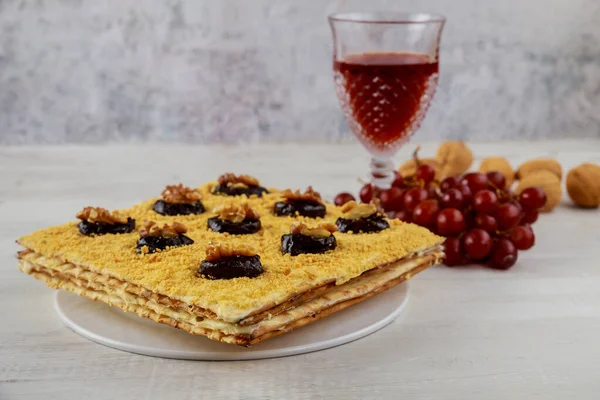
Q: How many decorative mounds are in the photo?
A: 9